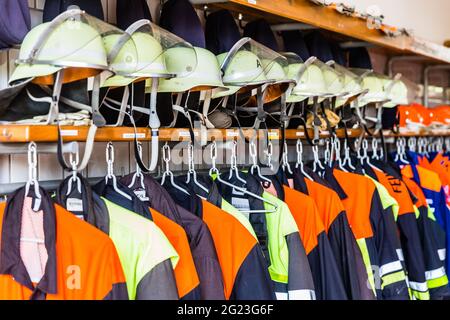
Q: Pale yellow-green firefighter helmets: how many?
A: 10